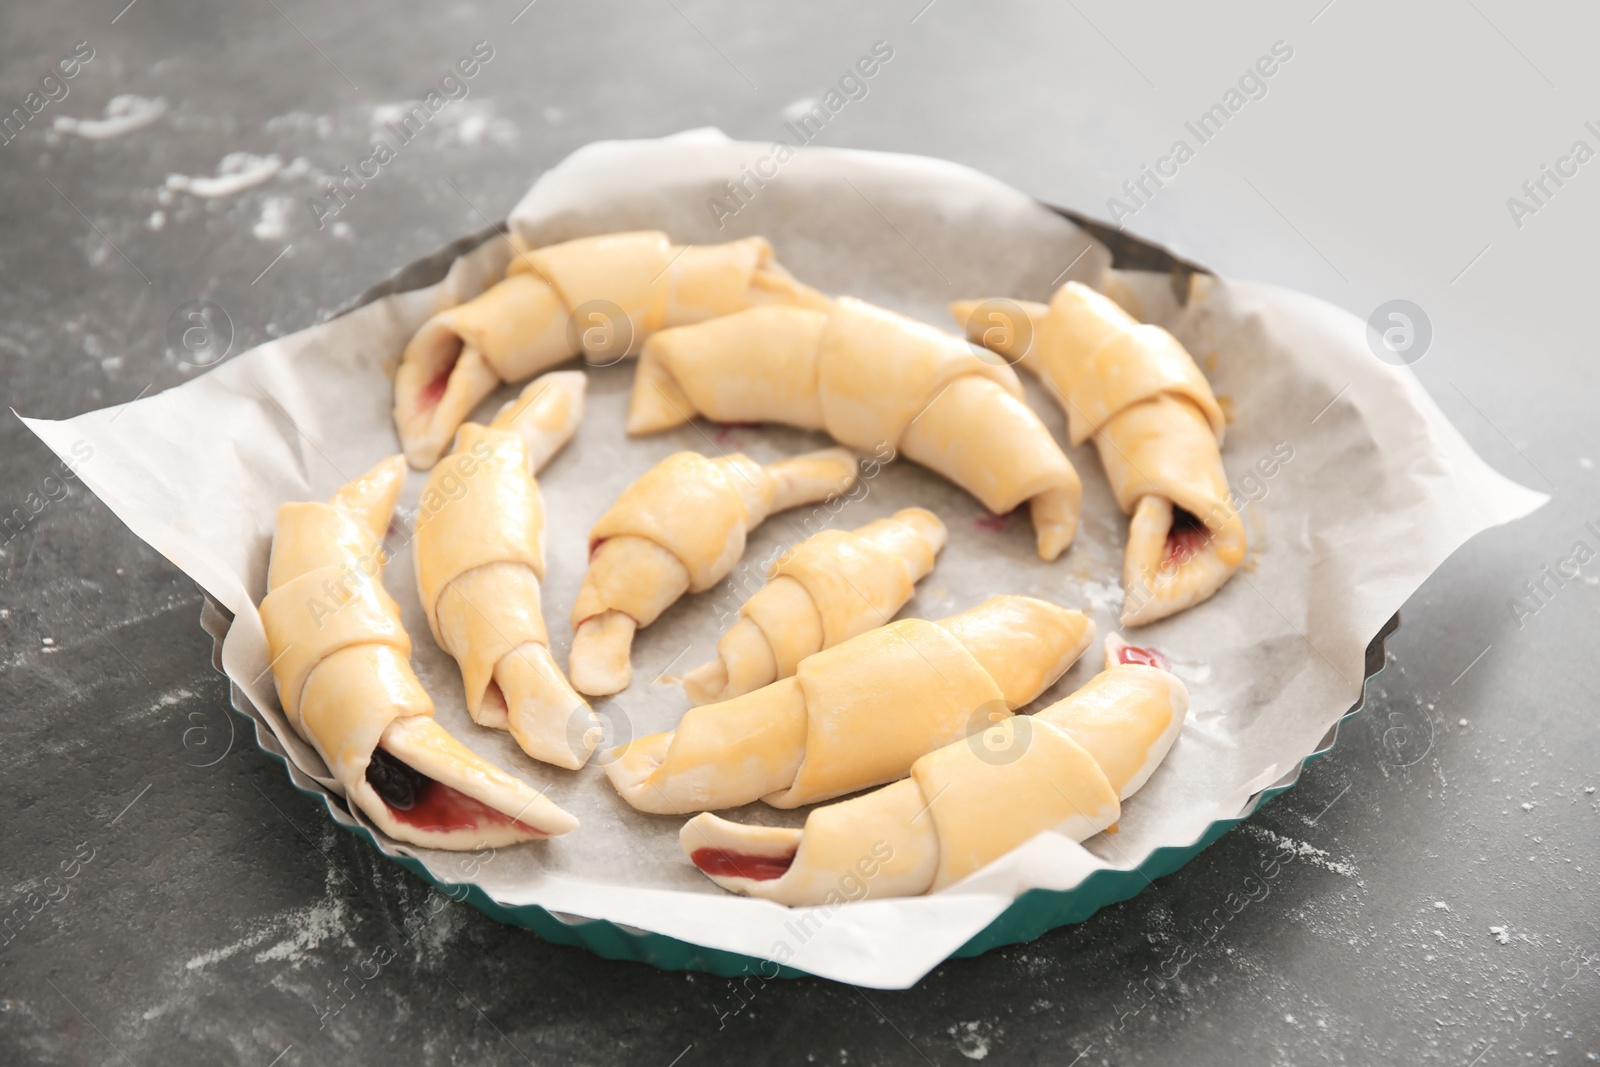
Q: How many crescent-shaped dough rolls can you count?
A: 9